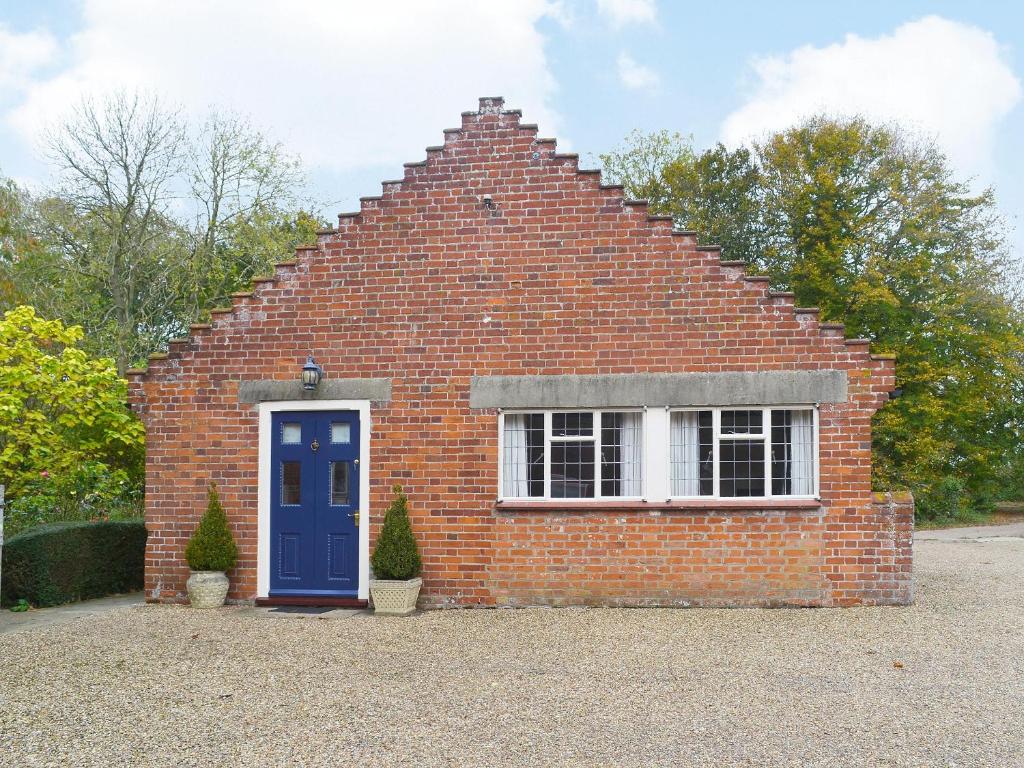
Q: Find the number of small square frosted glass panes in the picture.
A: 2